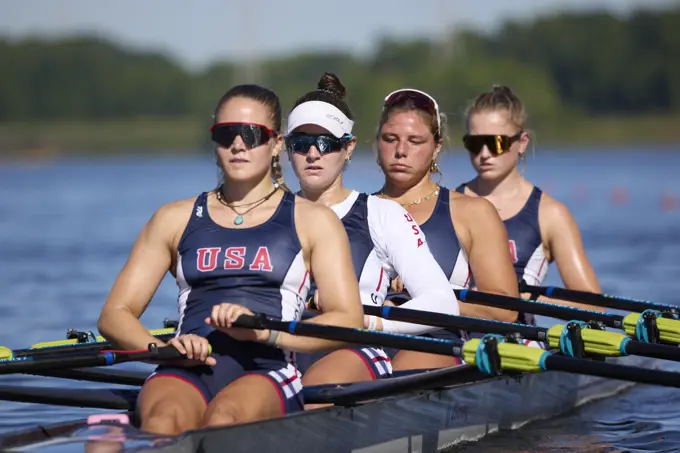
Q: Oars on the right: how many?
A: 4